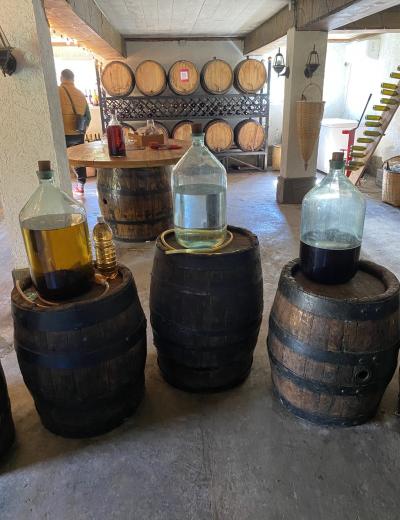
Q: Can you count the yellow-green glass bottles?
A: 14